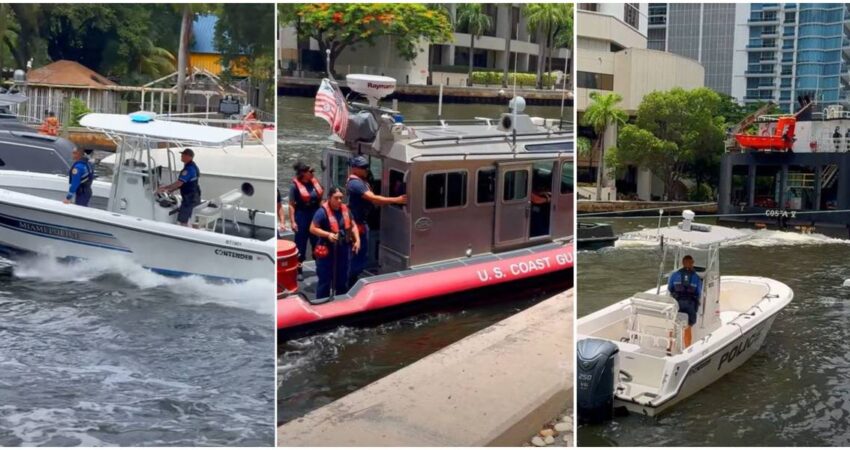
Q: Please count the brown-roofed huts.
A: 1